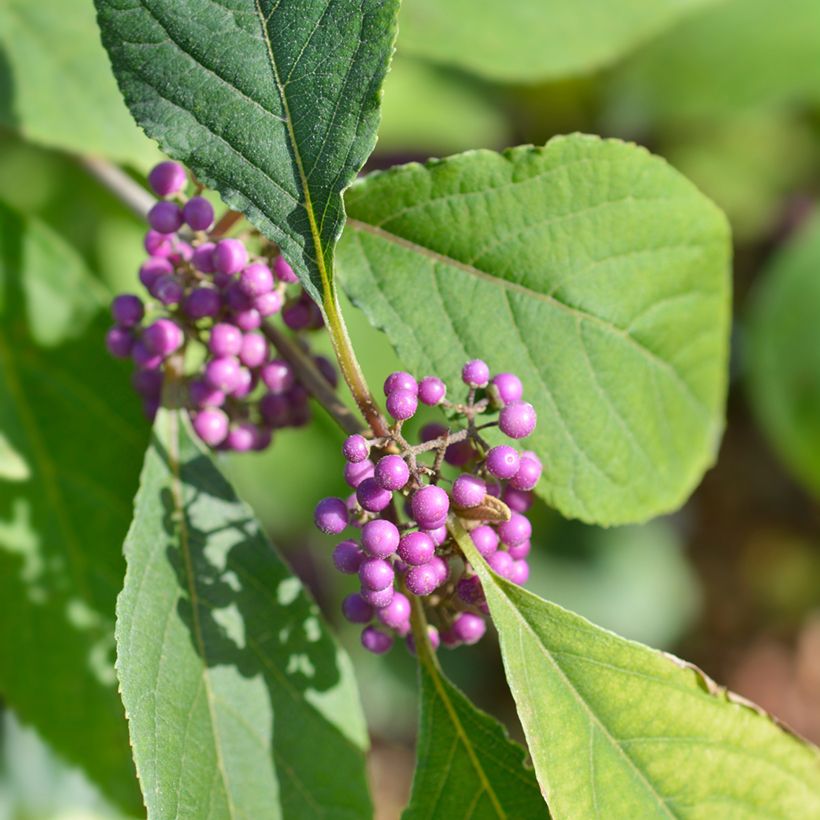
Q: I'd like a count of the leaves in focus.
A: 5